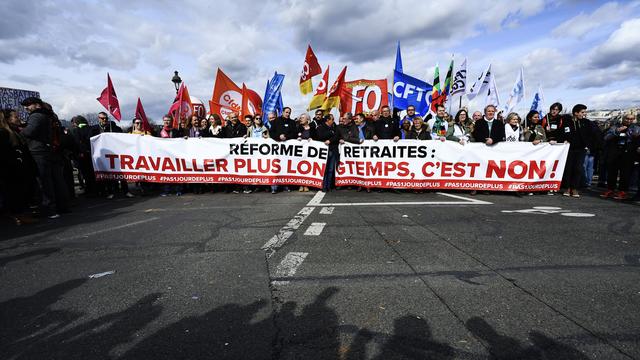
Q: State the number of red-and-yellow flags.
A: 3